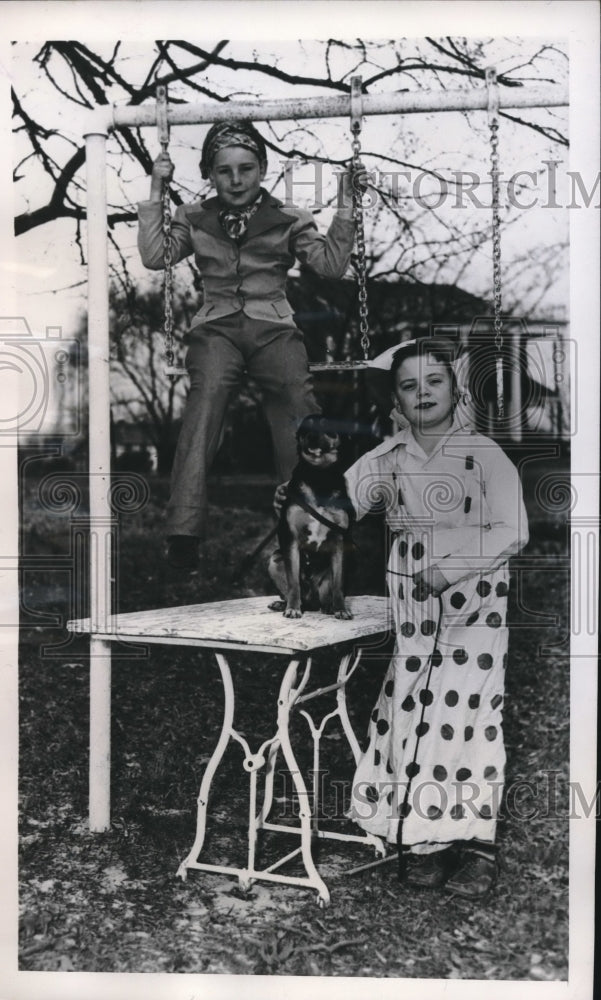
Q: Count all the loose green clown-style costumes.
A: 0